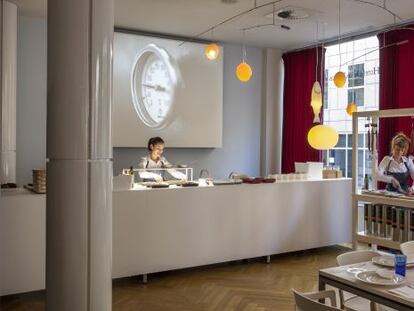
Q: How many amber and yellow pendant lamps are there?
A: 6